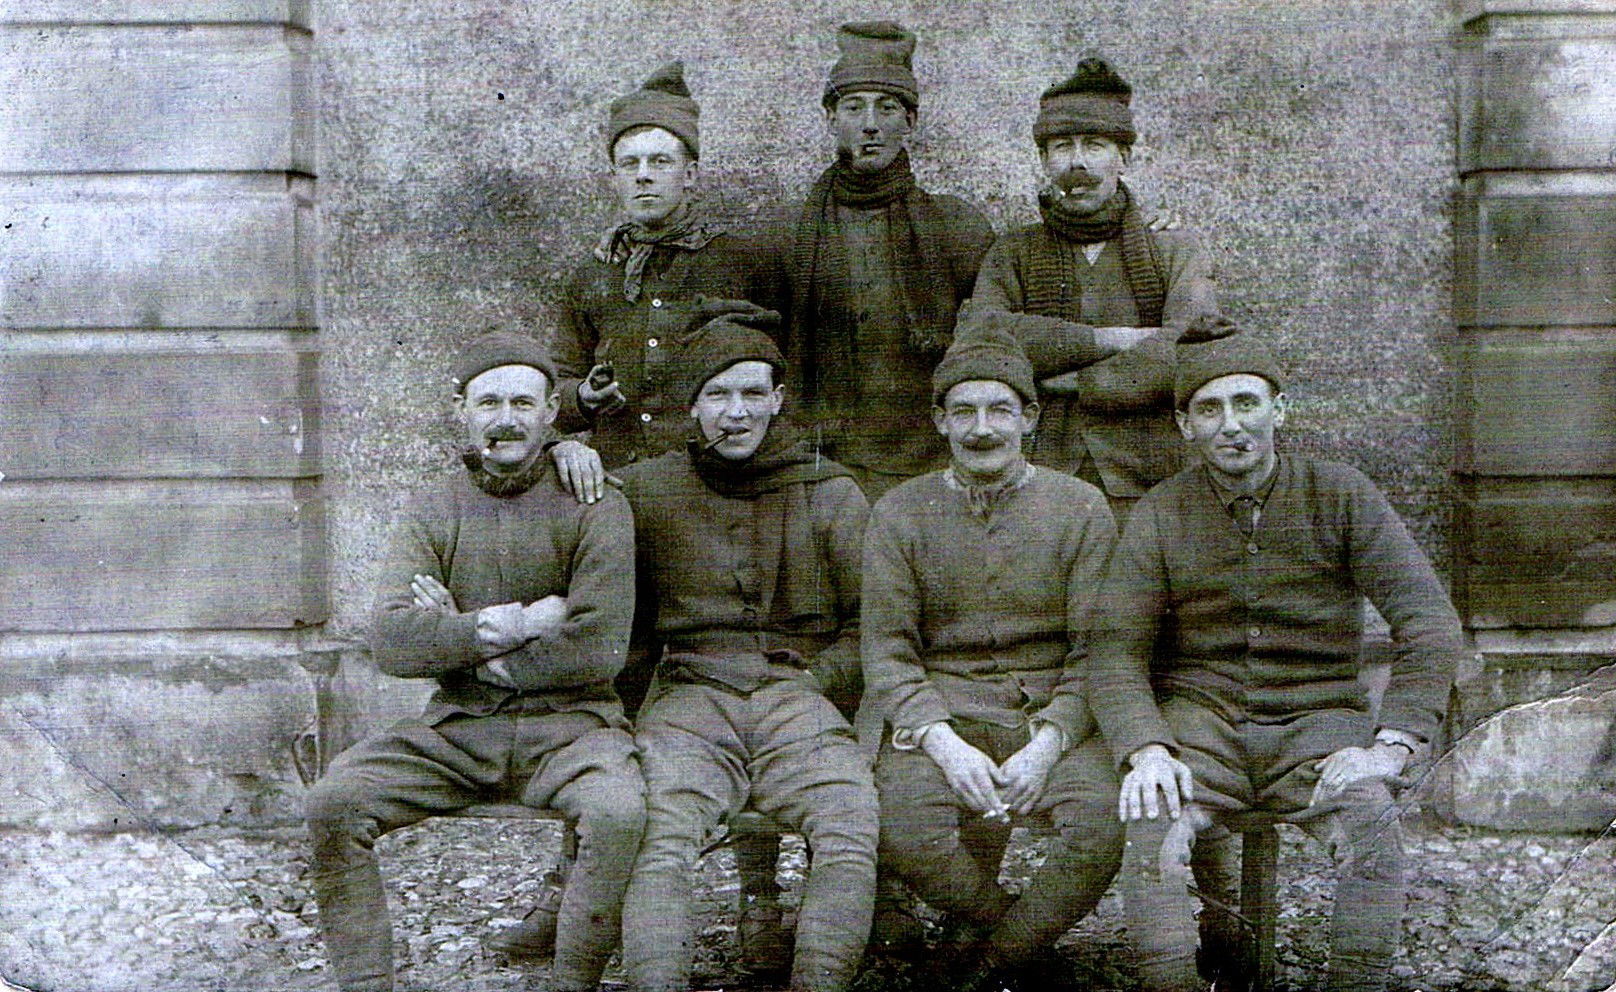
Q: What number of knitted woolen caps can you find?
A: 7